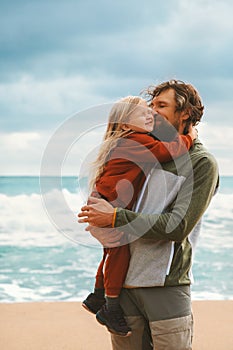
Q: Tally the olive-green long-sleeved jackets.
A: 1